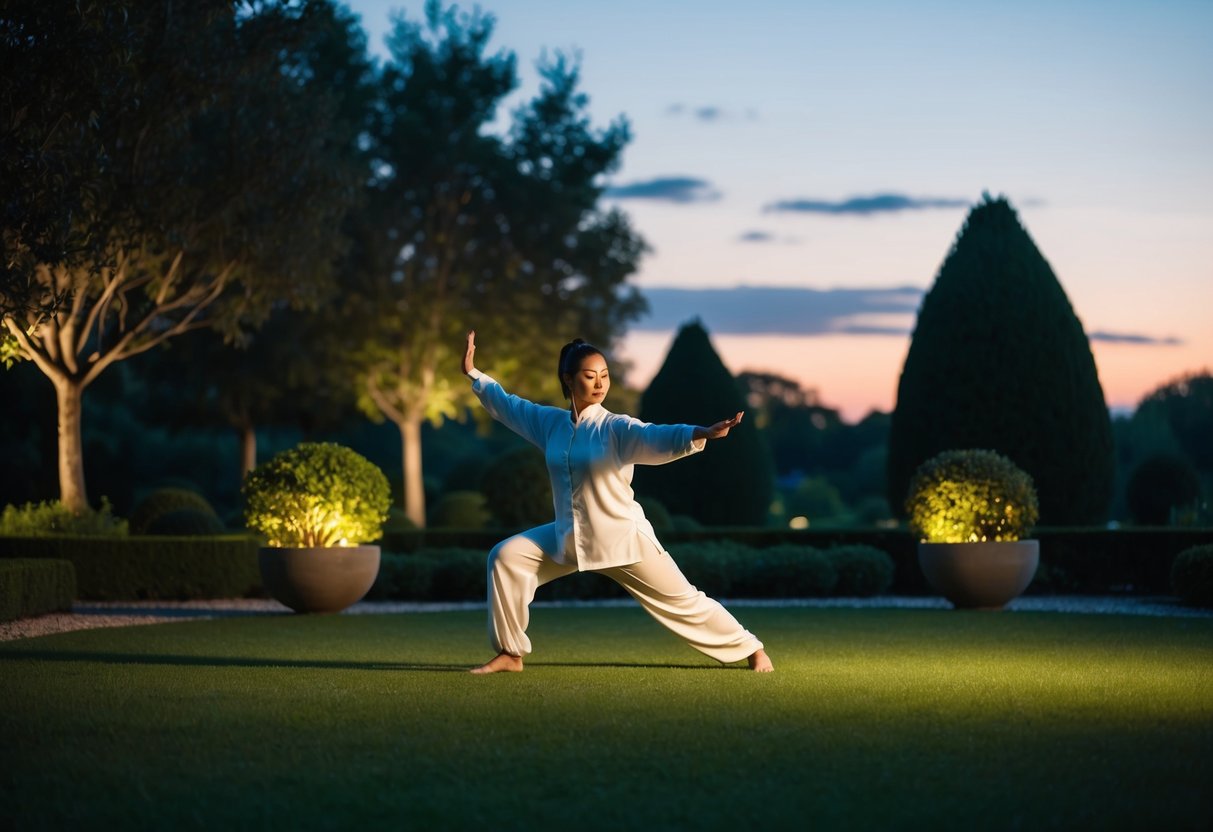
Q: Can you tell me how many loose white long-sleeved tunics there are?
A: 1